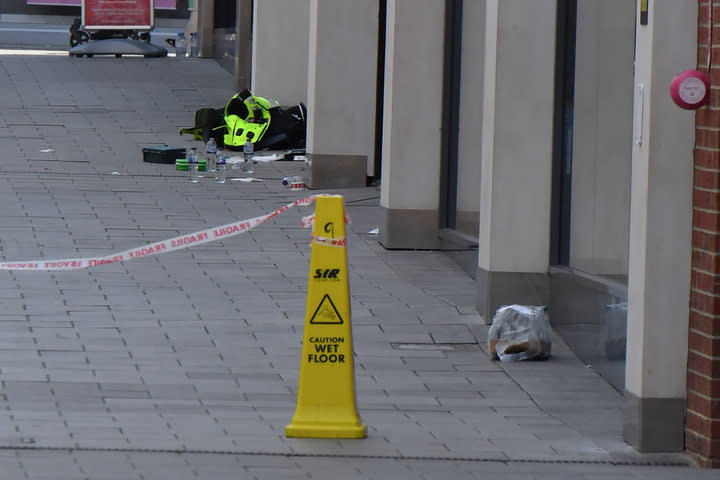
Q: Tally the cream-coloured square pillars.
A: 5